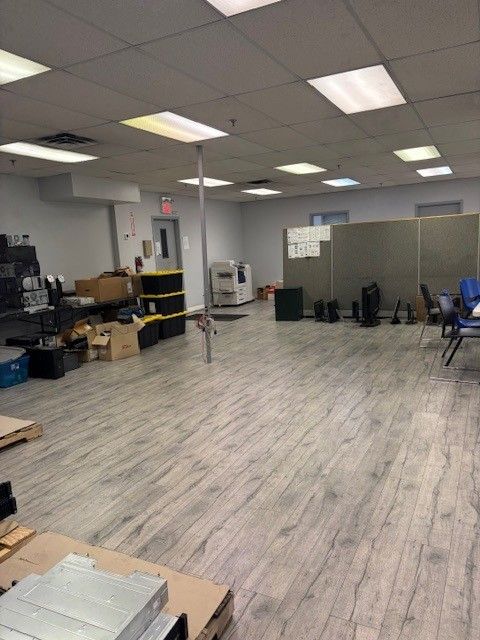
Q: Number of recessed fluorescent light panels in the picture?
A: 11